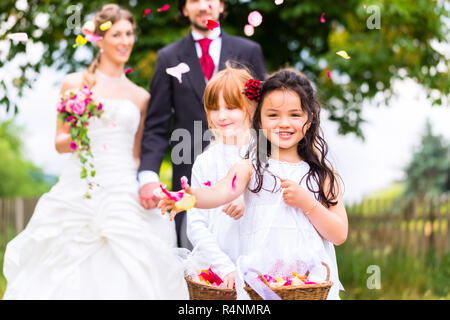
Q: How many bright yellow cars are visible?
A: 0